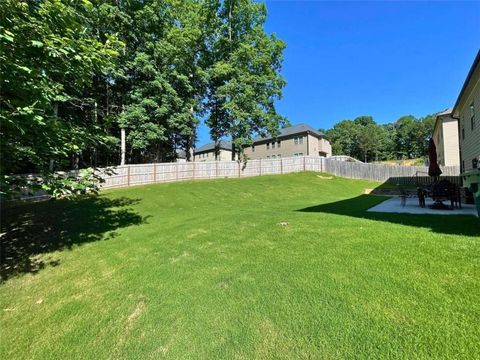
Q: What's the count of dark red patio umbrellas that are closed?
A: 1